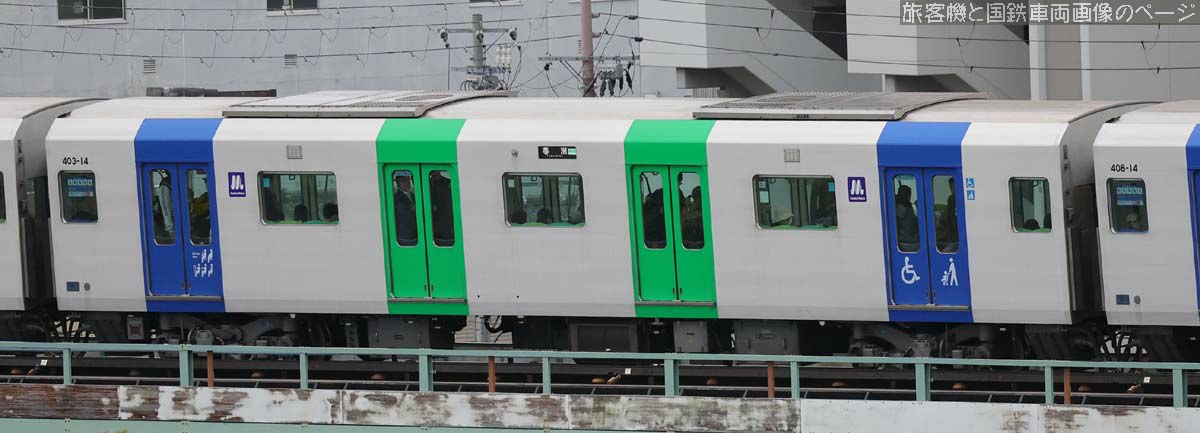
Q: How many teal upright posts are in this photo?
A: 10